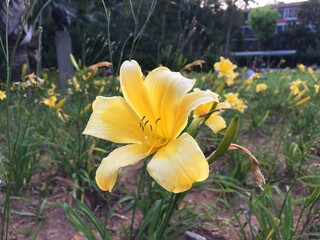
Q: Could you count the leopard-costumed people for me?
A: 0